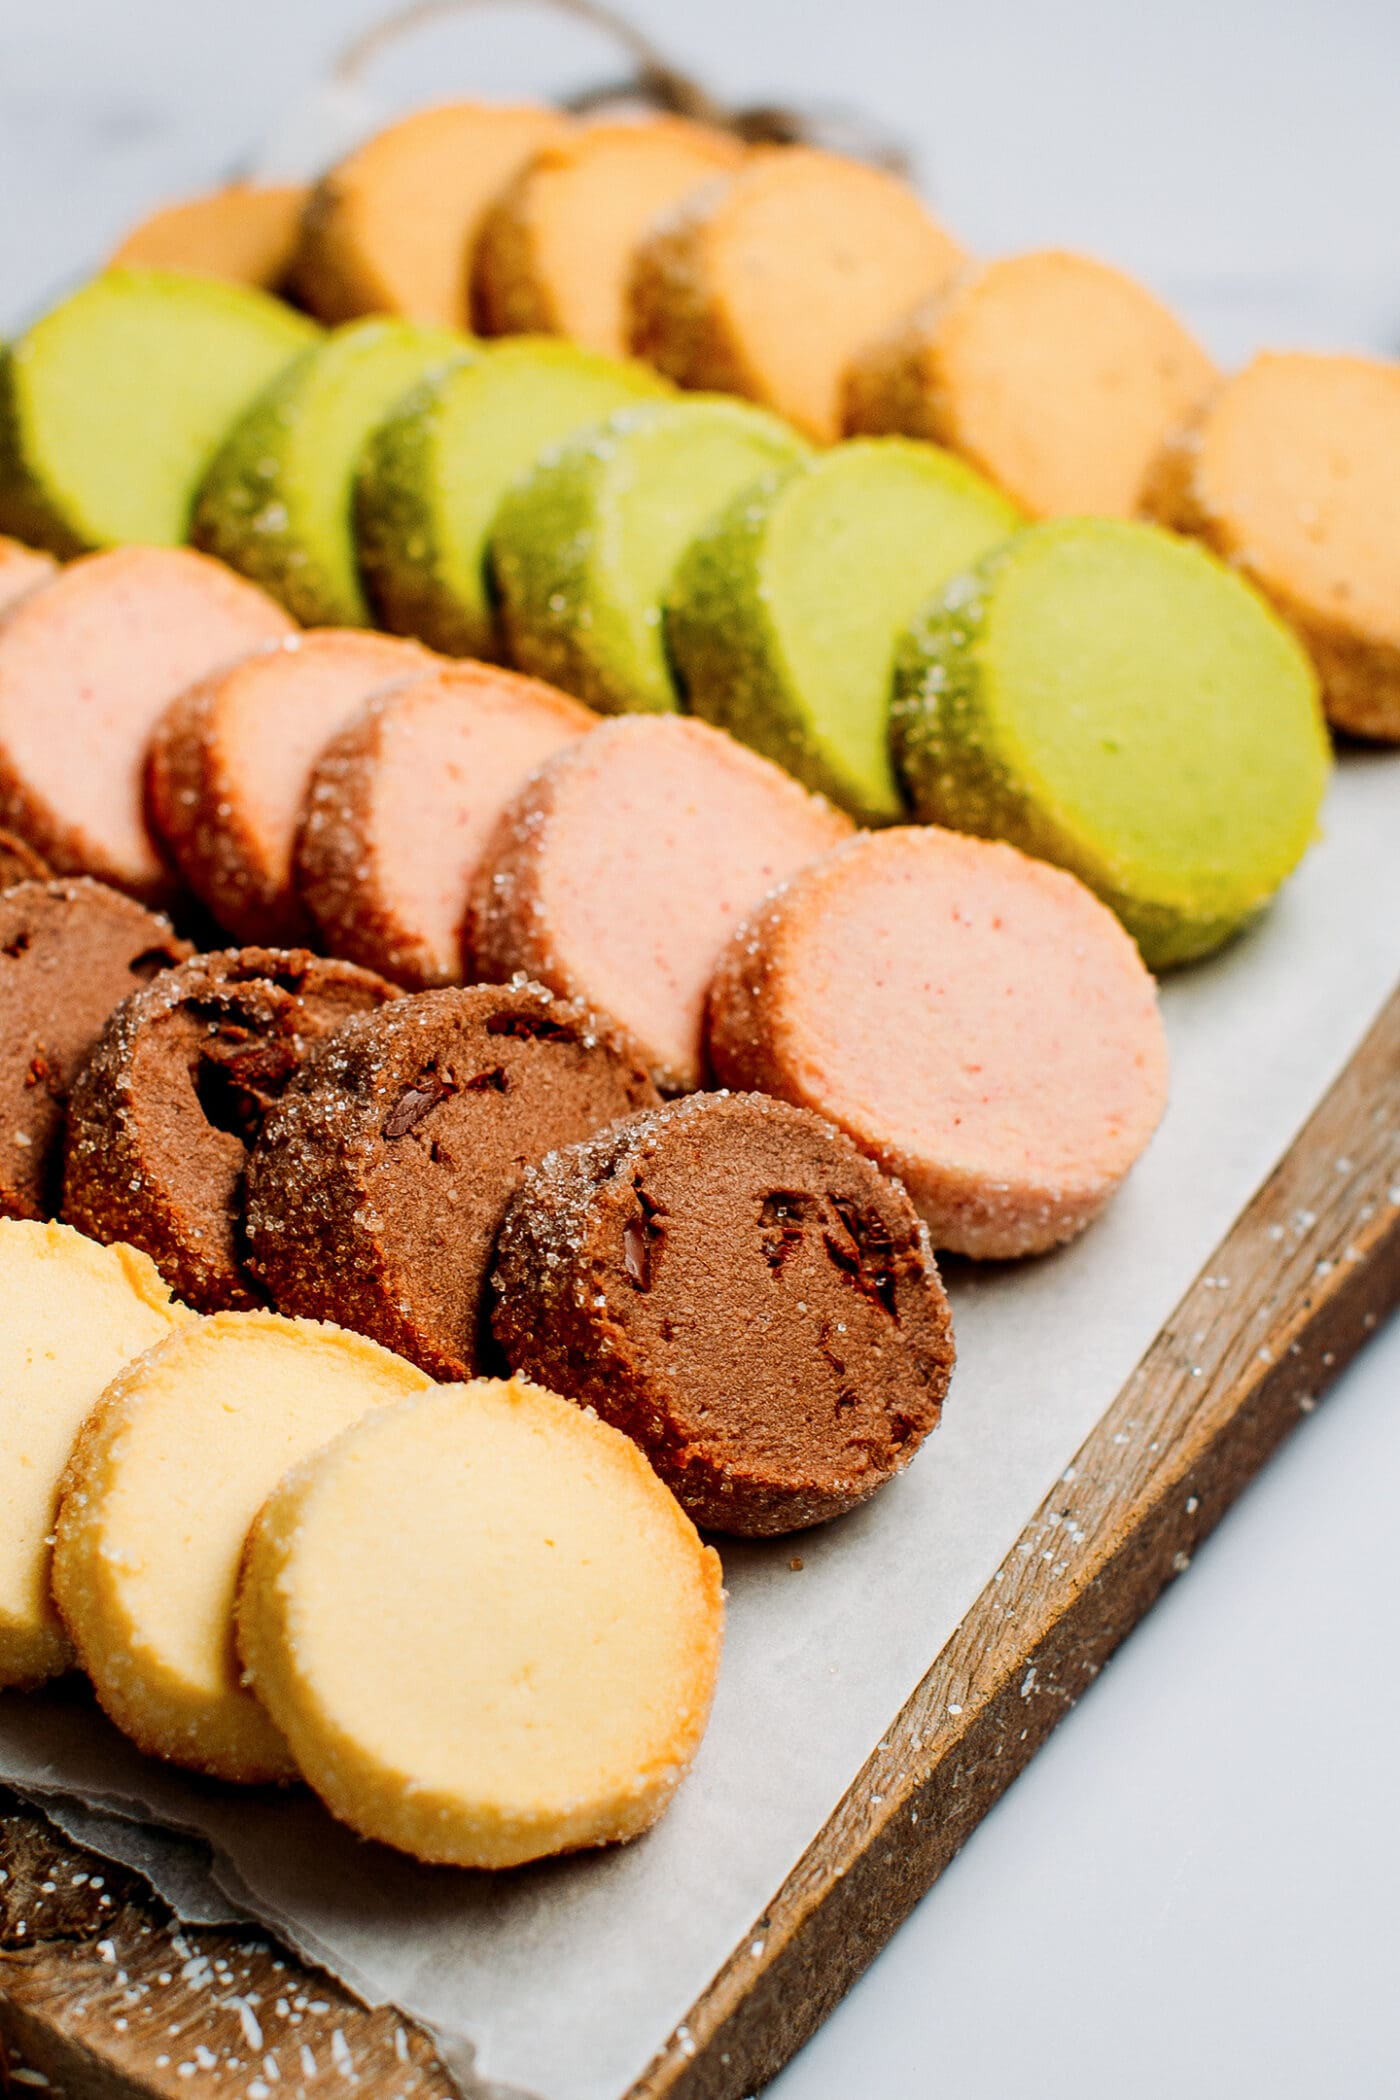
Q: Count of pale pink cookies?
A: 6